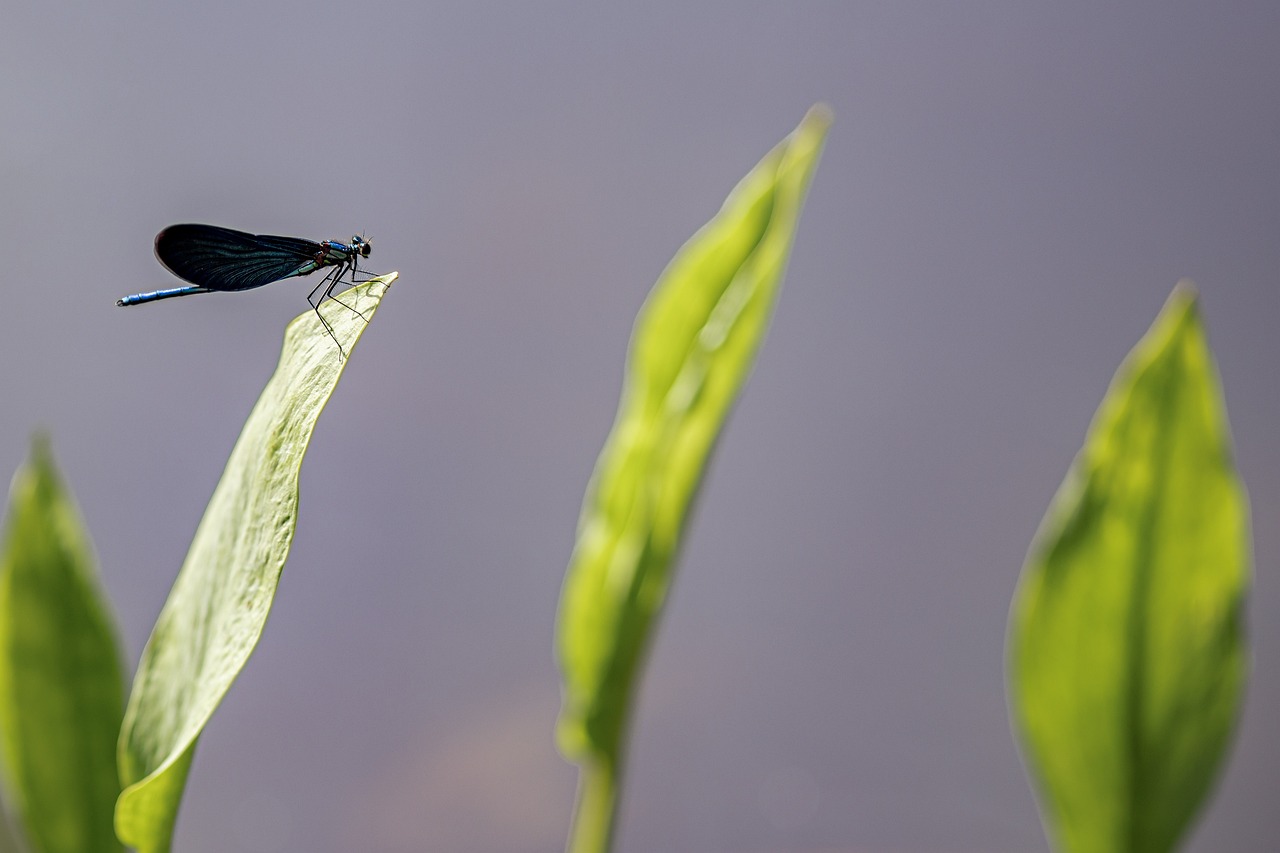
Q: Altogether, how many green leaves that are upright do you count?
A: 4